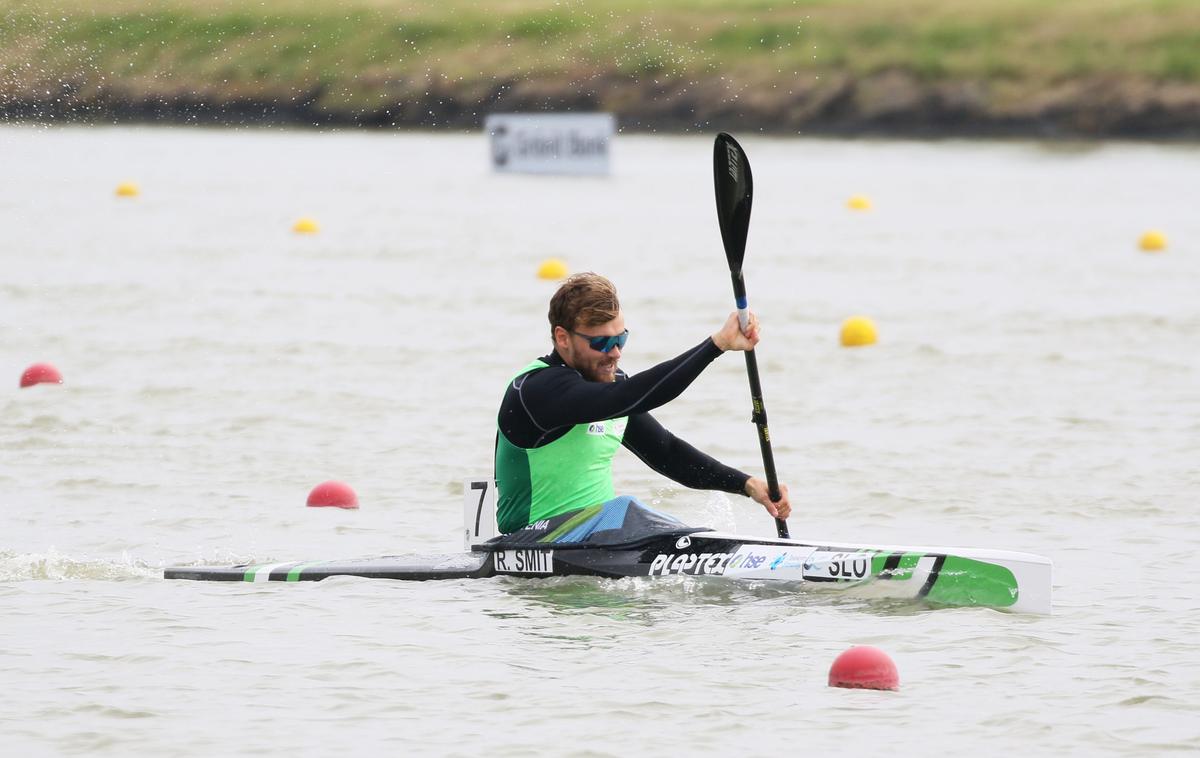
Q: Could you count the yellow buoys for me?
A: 6